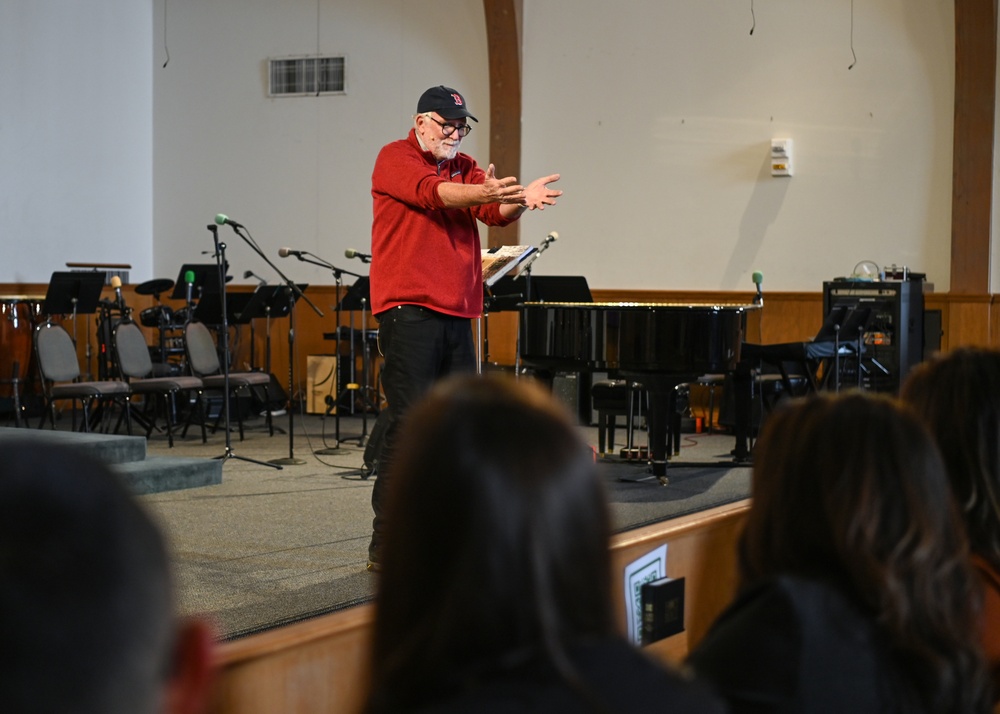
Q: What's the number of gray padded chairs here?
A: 3